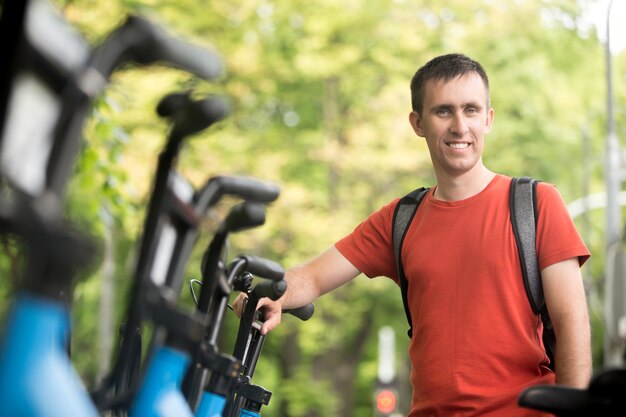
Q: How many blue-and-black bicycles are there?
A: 4